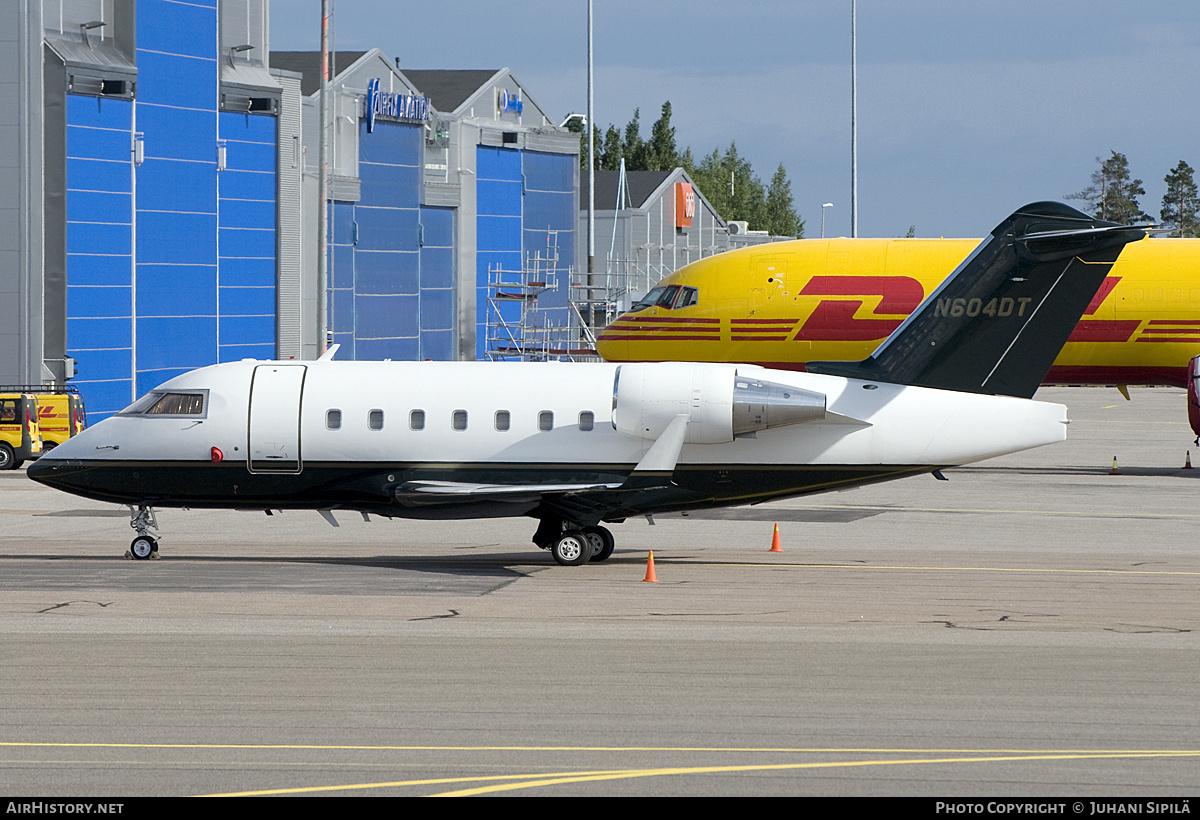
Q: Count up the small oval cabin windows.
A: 7